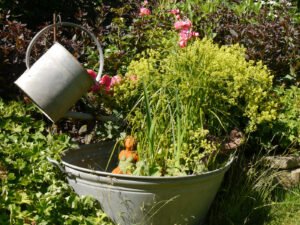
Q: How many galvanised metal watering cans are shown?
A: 1